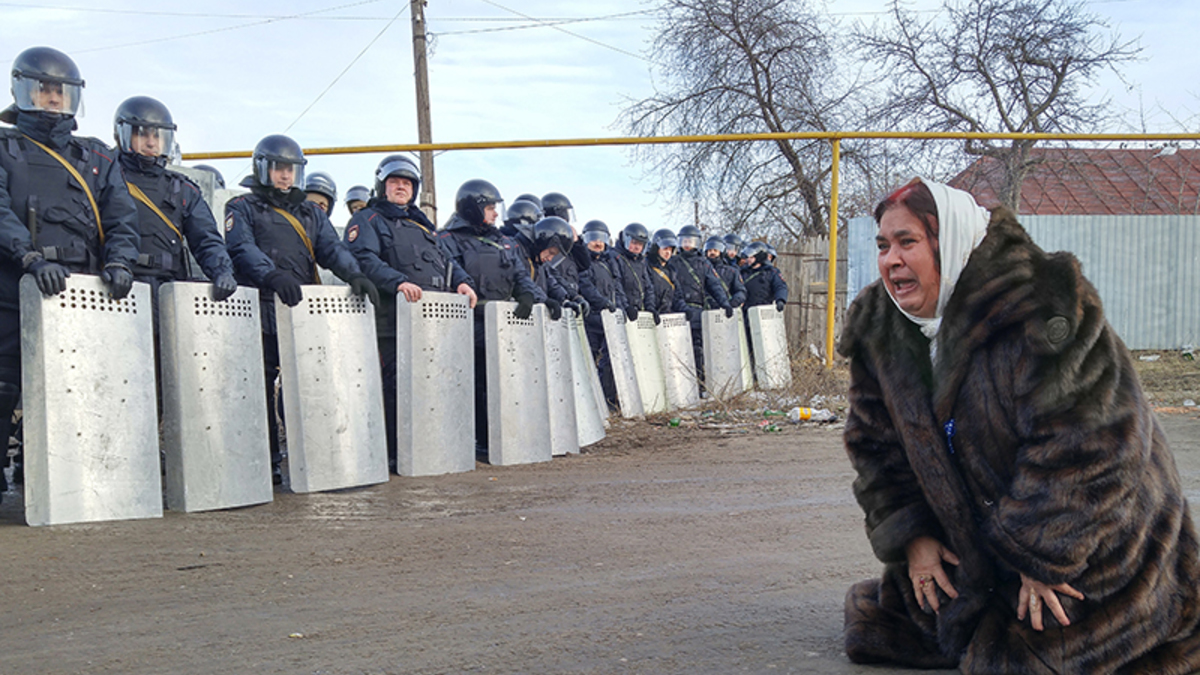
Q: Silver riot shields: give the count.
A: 14